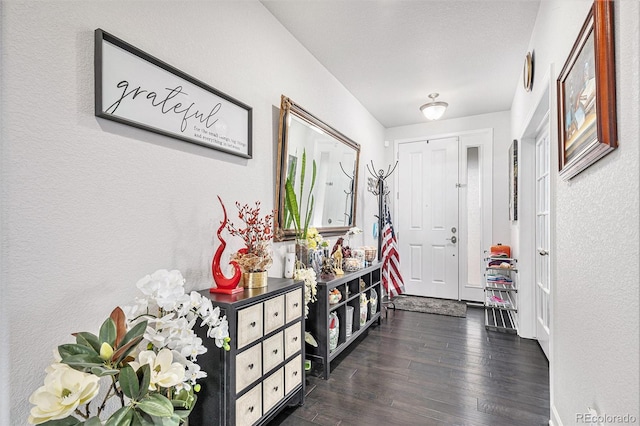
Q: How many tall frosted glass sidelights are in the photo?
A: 1